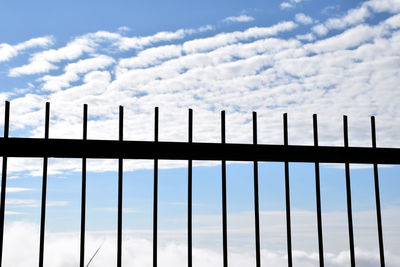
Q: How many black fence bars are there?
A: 12